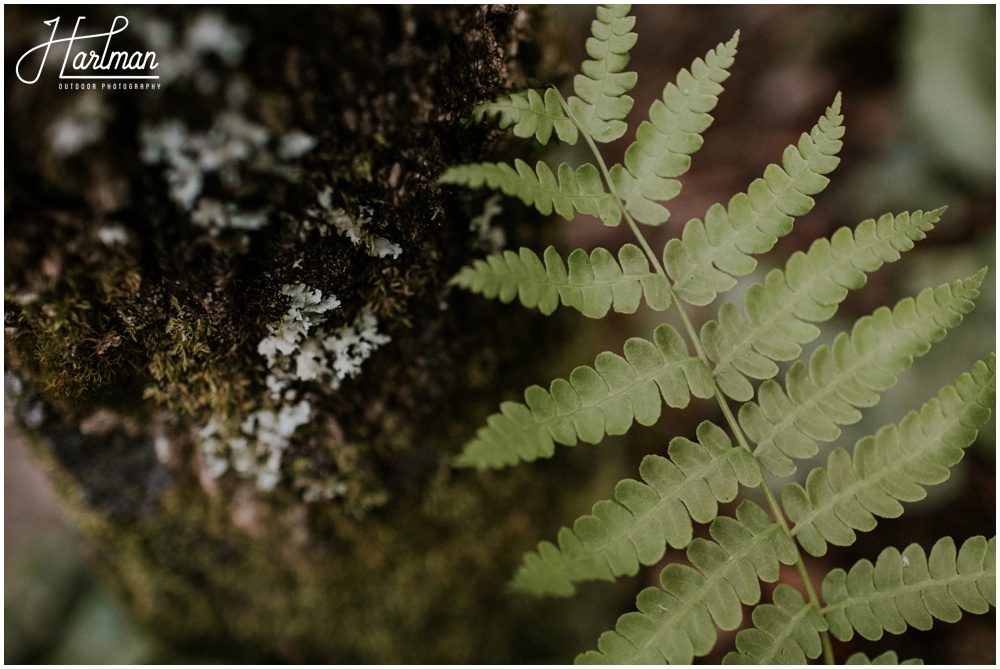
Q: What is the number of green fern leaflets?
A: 15